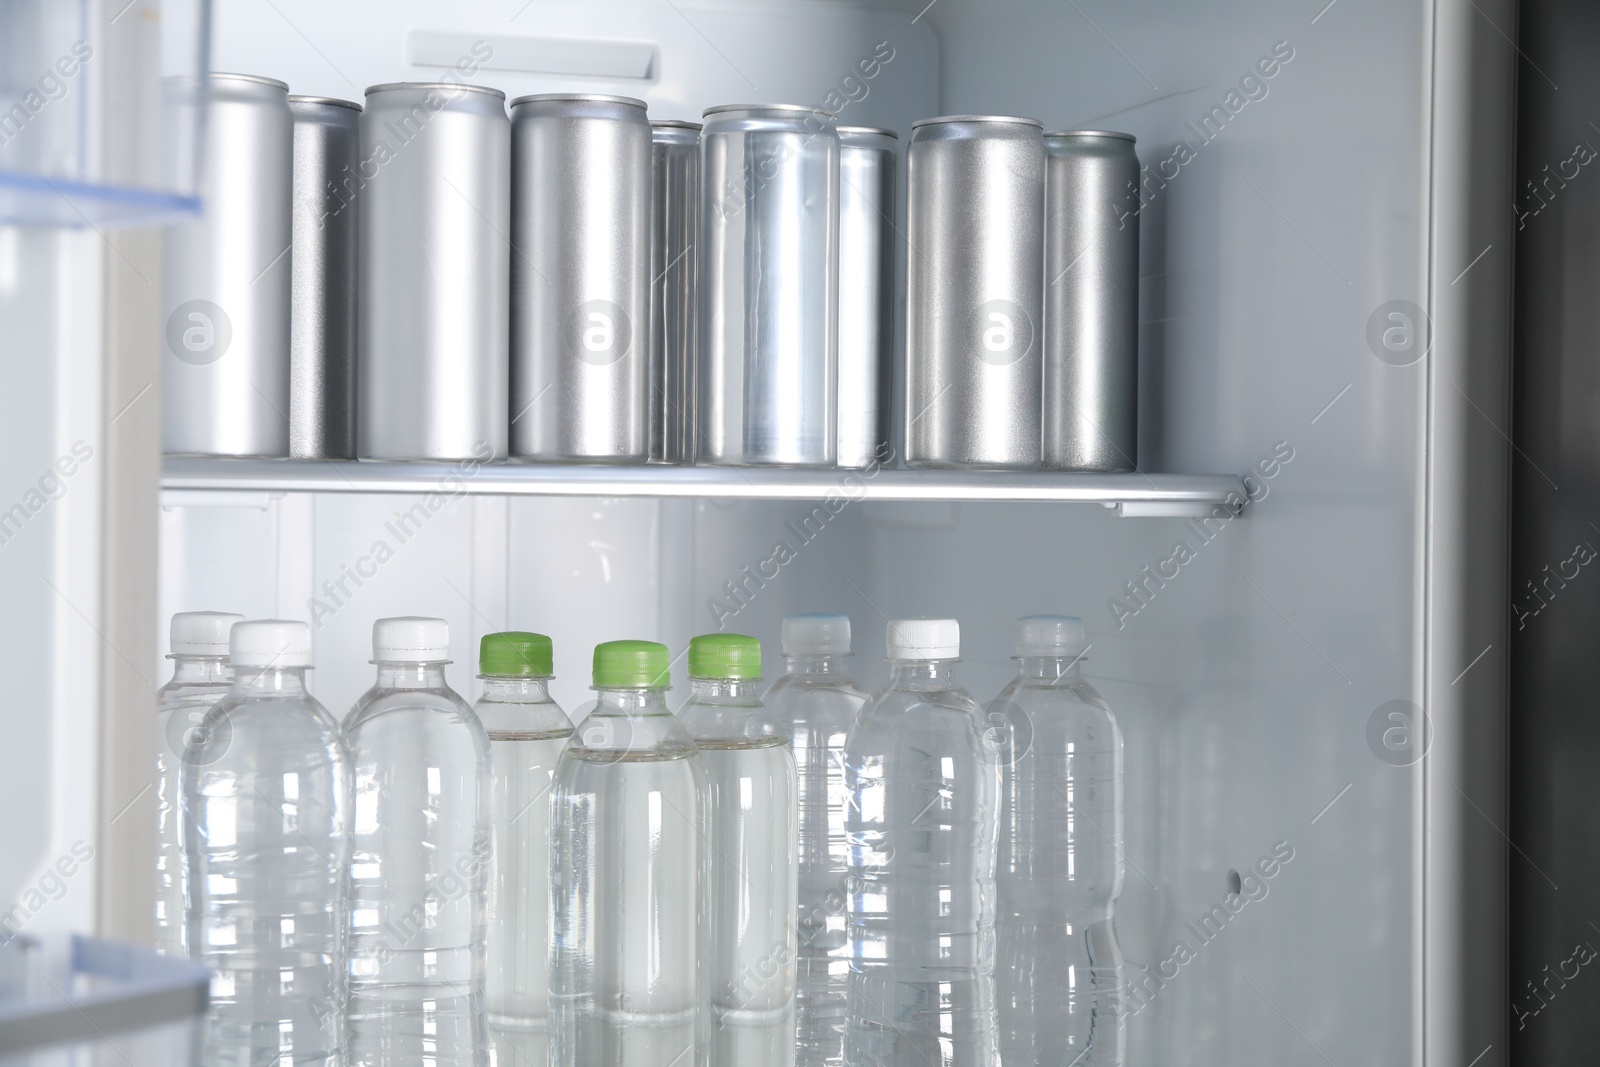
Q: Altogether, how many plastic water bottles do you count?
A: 9